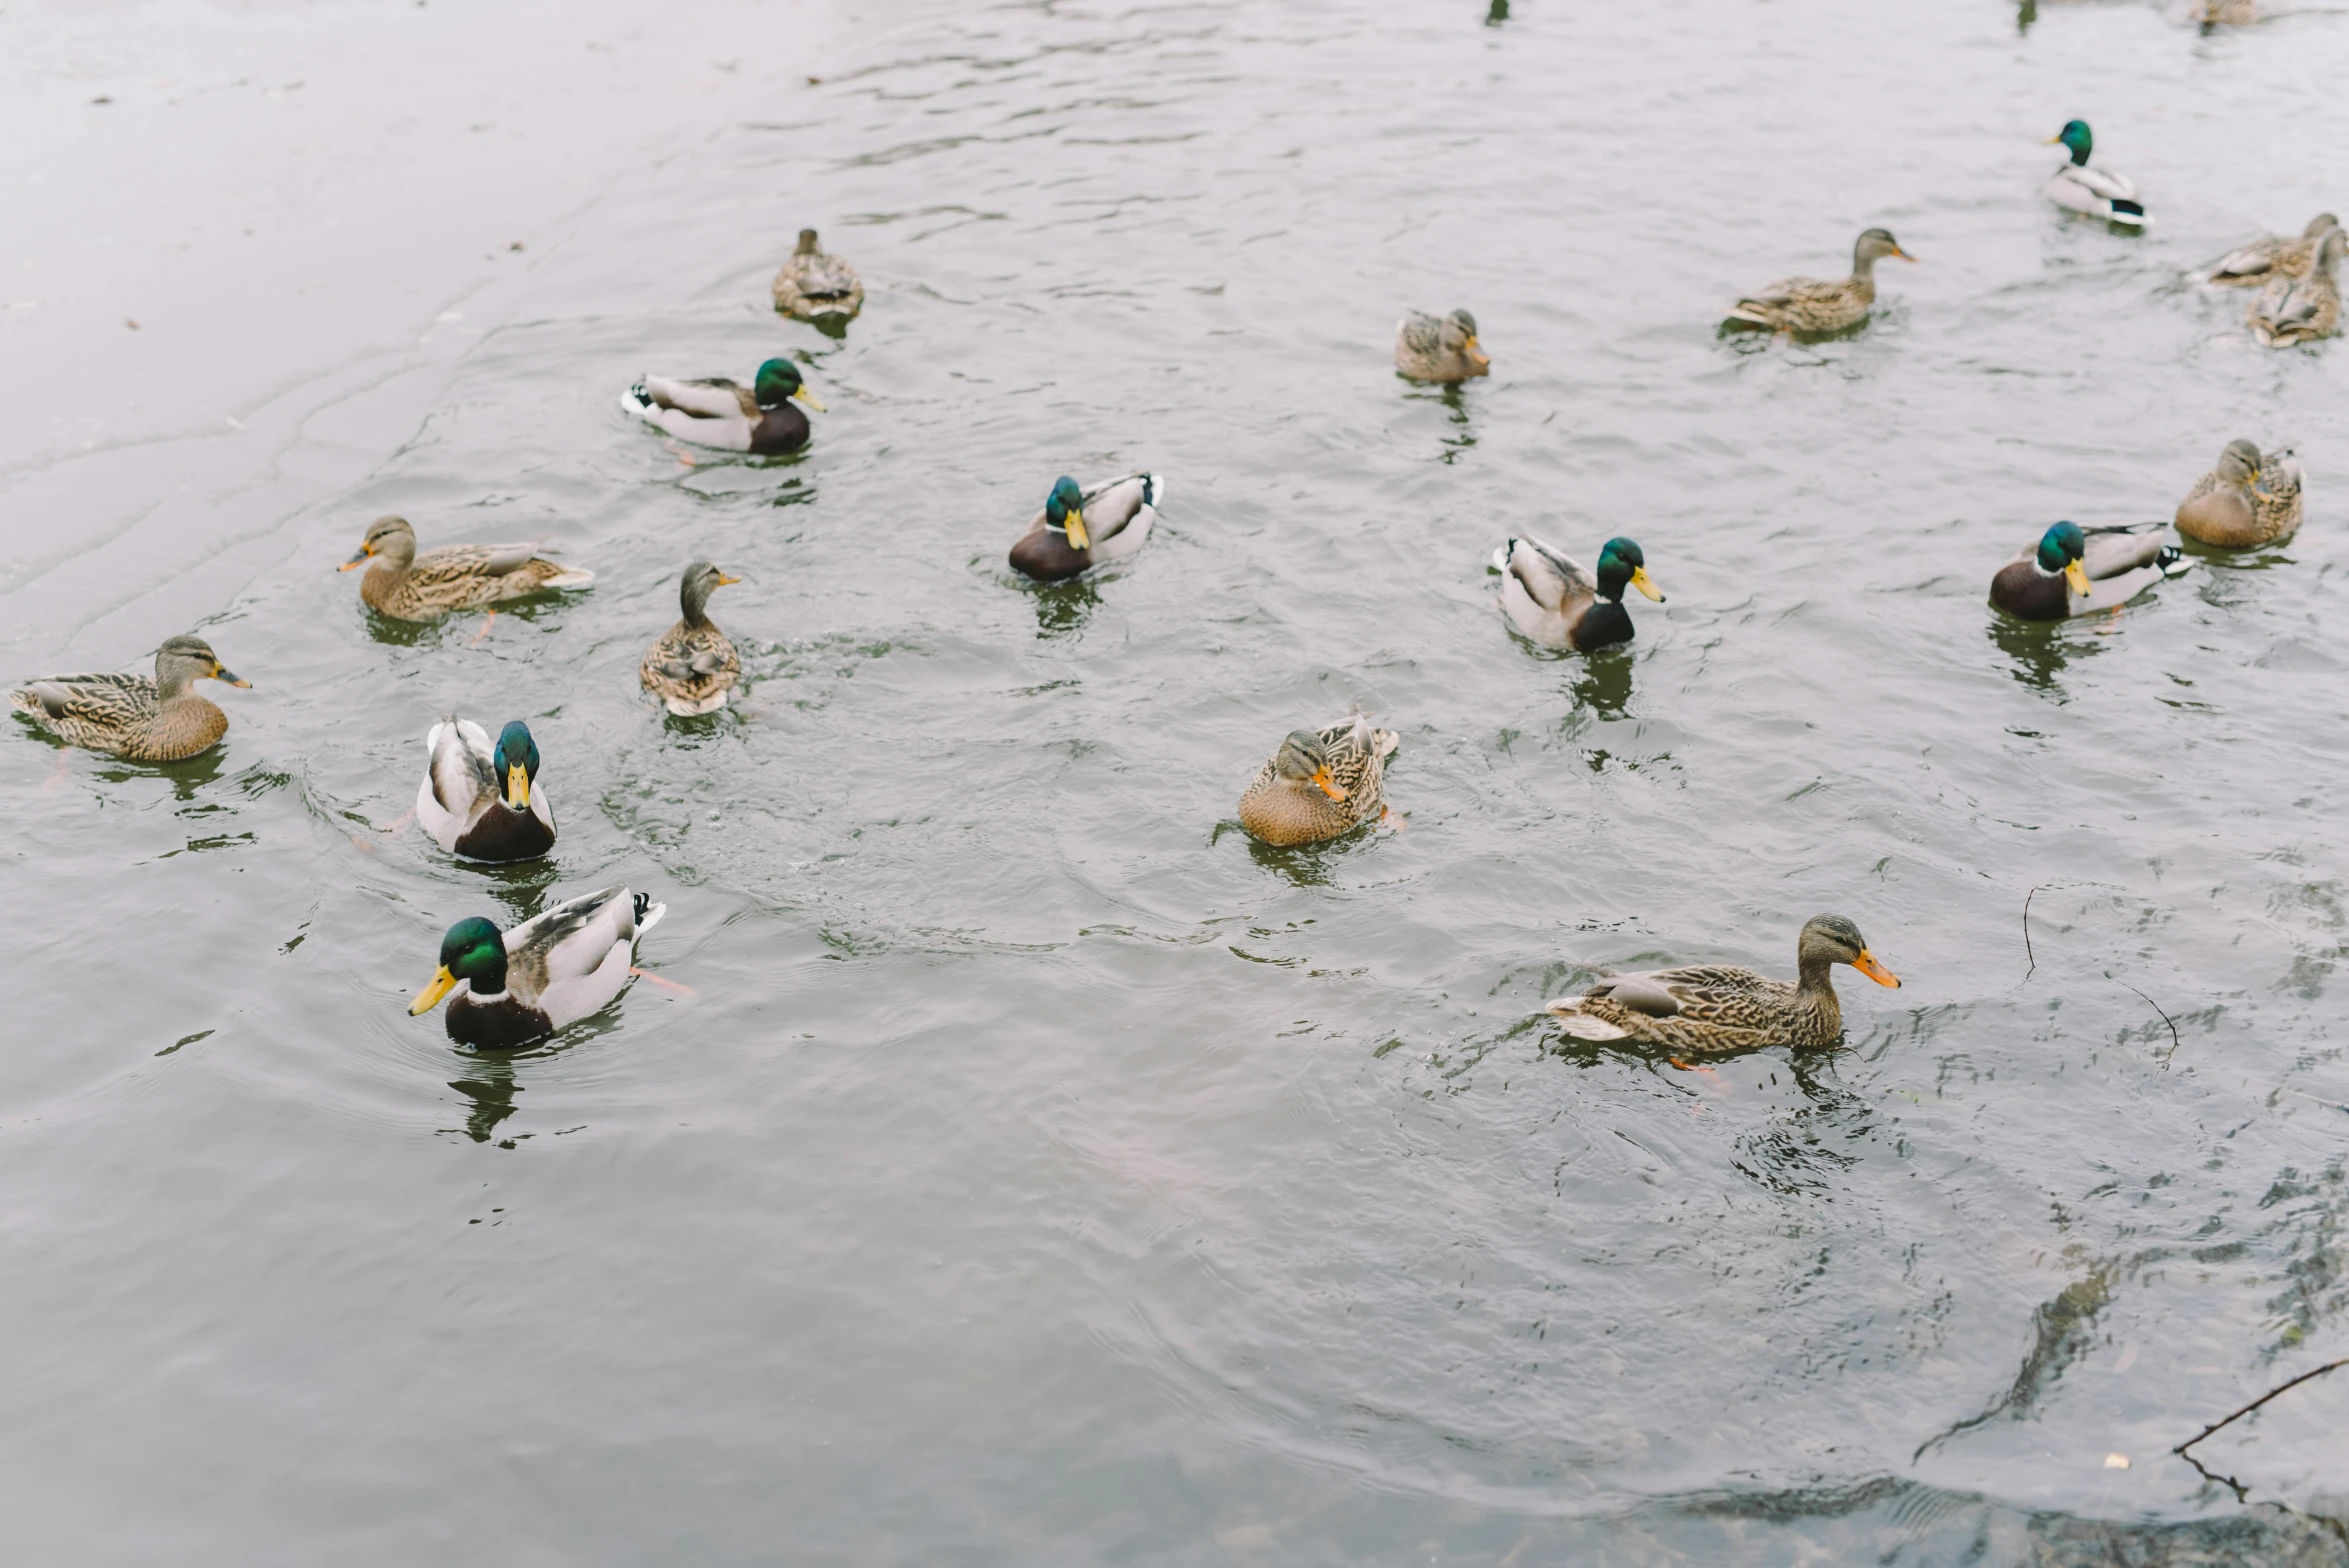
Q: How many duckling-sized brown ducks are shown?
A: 0